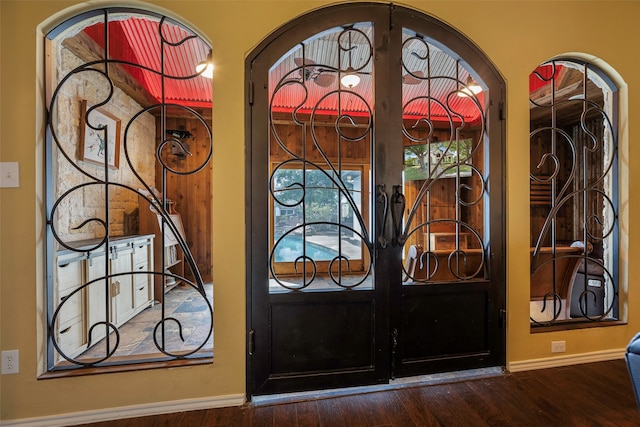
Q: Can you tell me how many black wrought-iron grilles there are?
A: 4